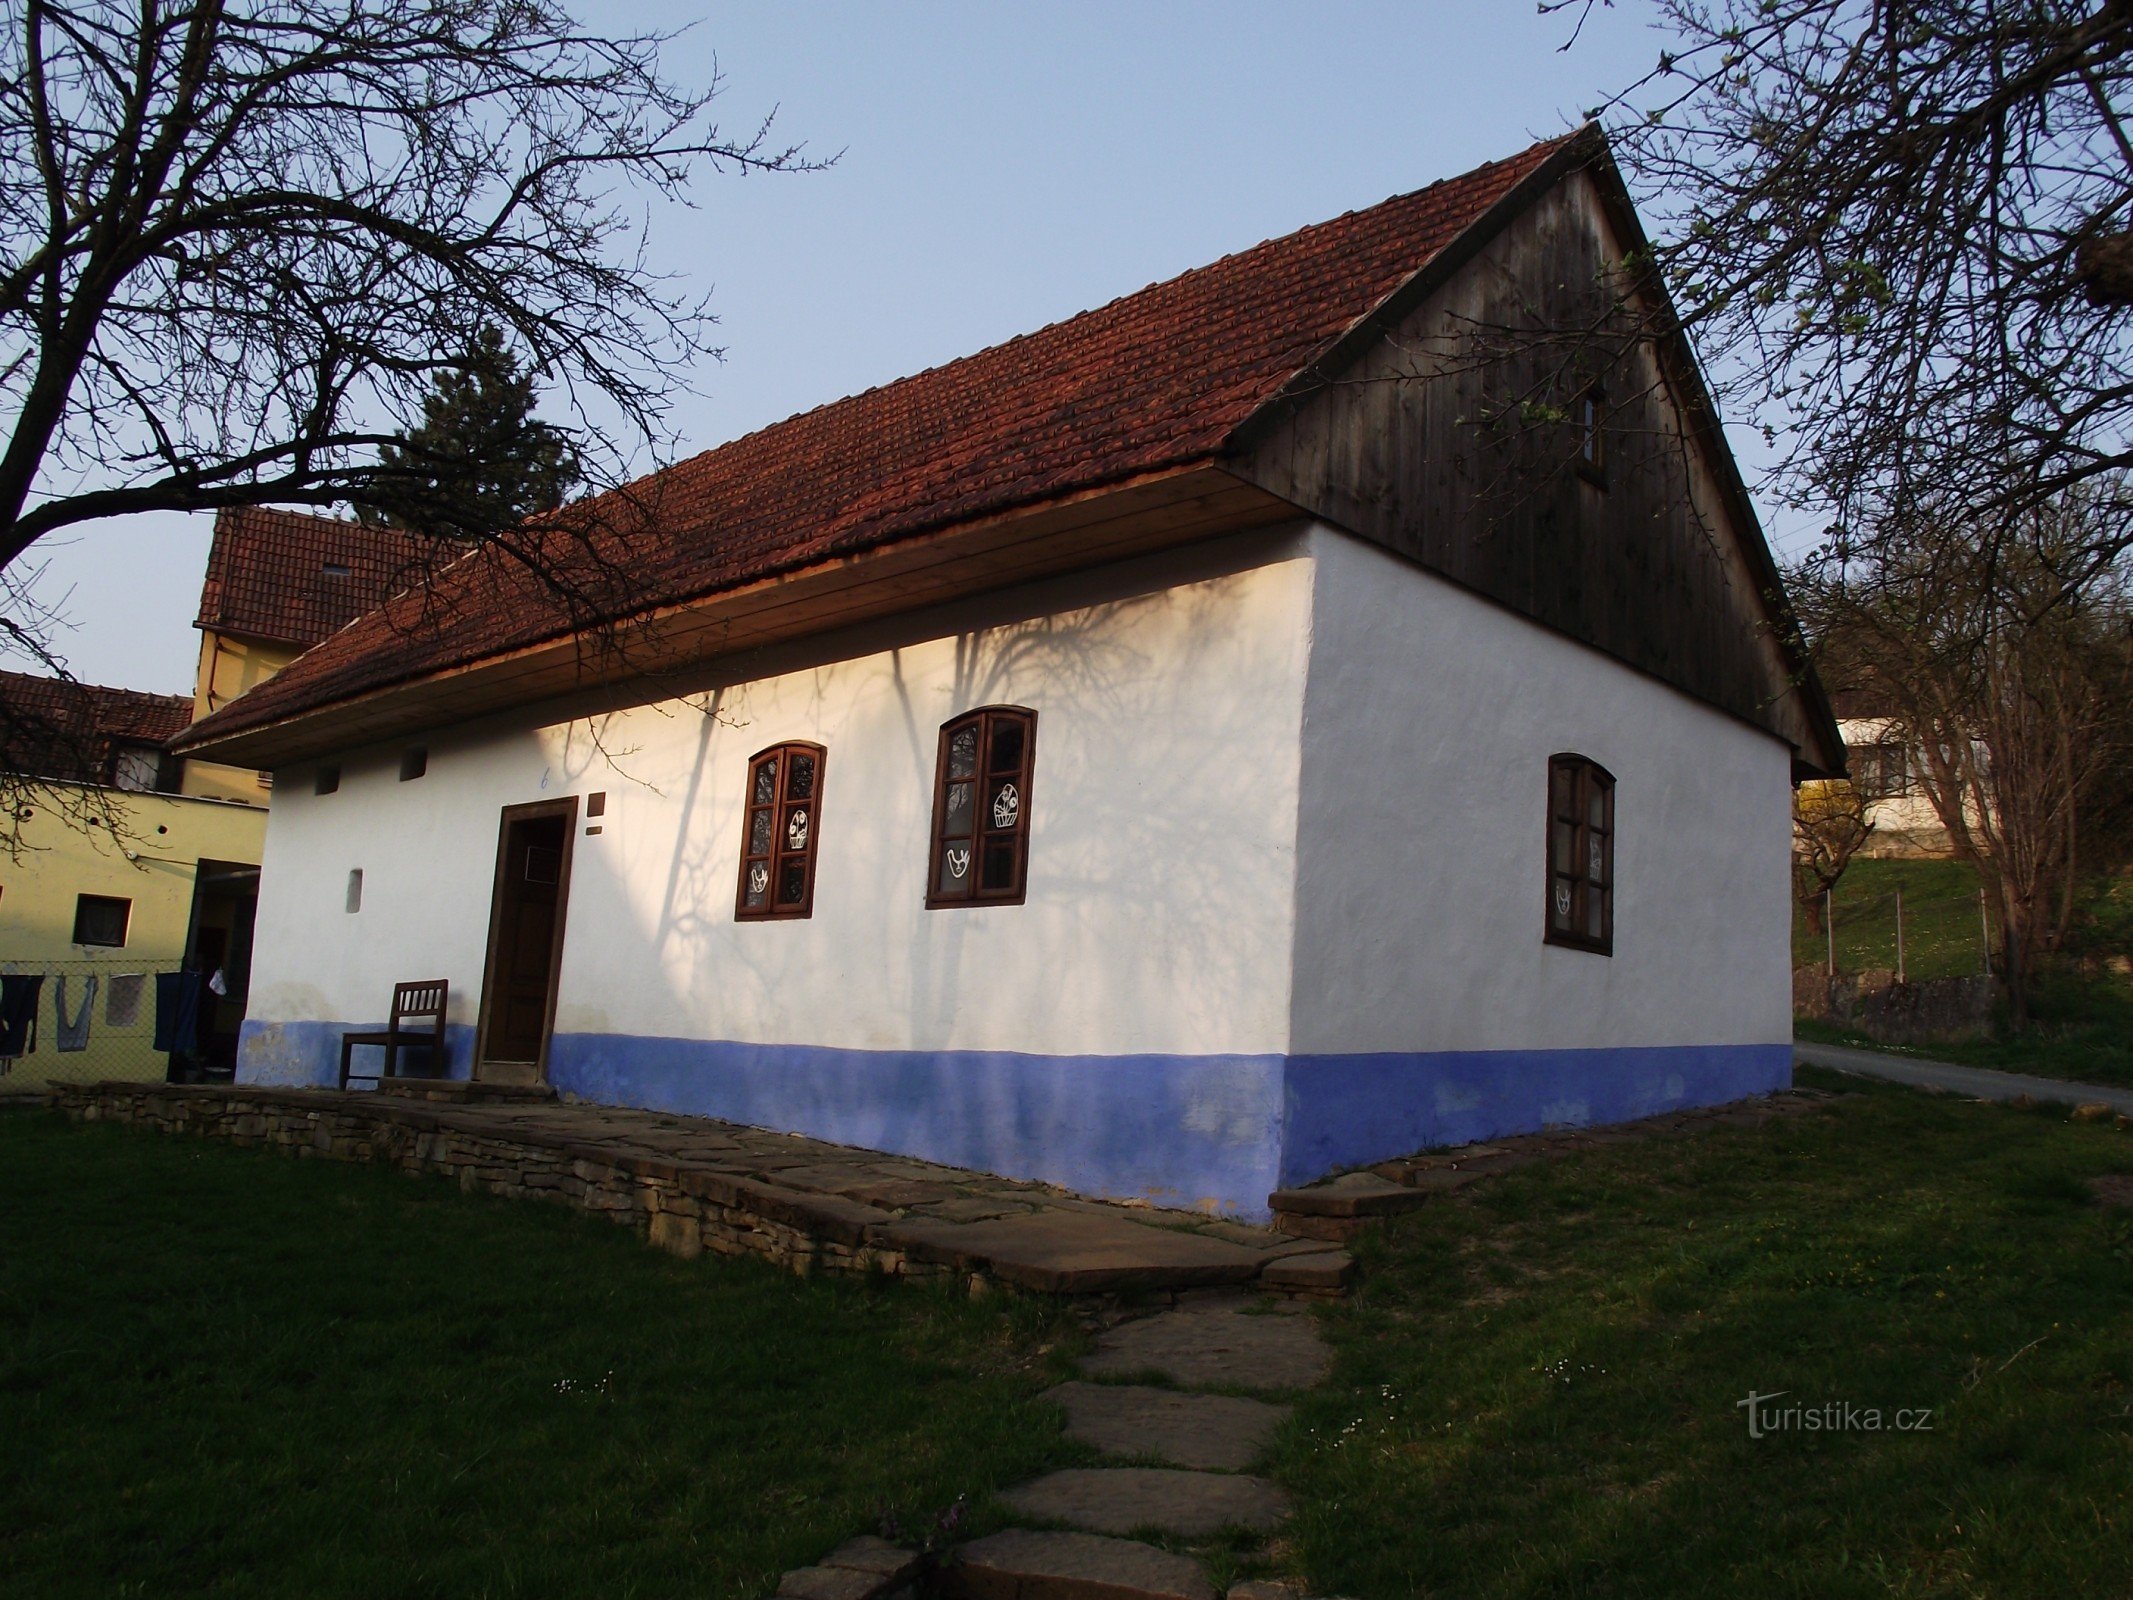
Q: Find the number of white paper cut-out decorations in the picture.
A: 6